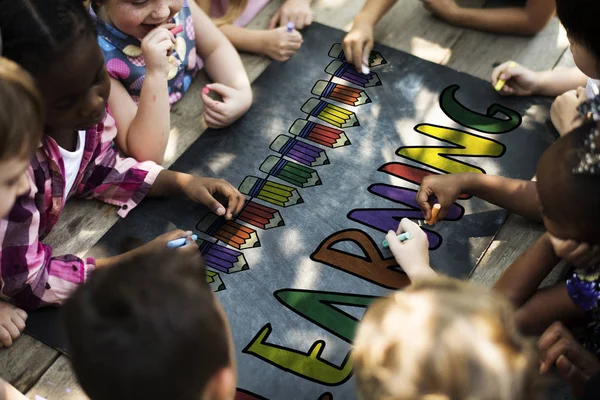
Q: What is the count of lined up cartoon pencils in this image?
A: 12